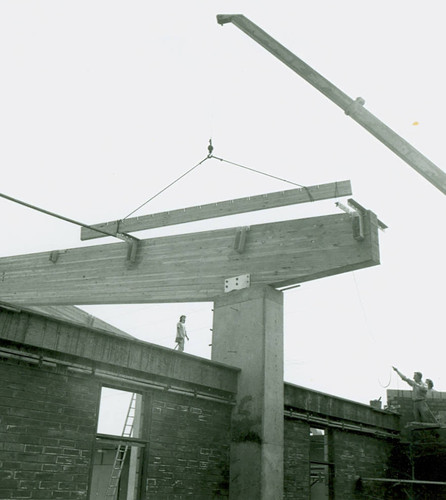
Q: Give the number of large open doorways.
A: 2